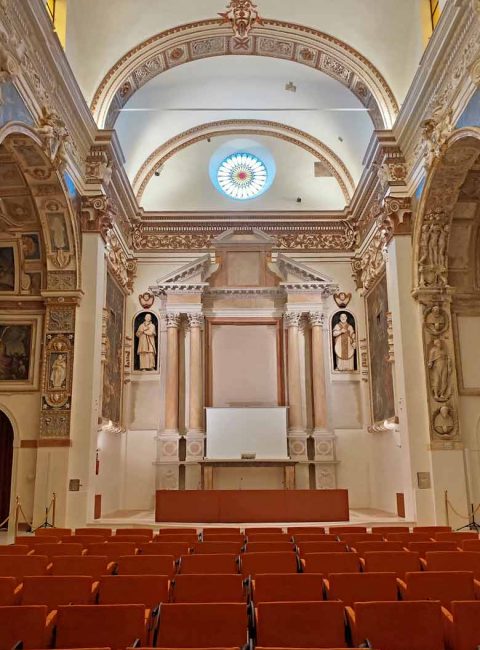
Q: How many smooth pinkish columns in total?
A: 4